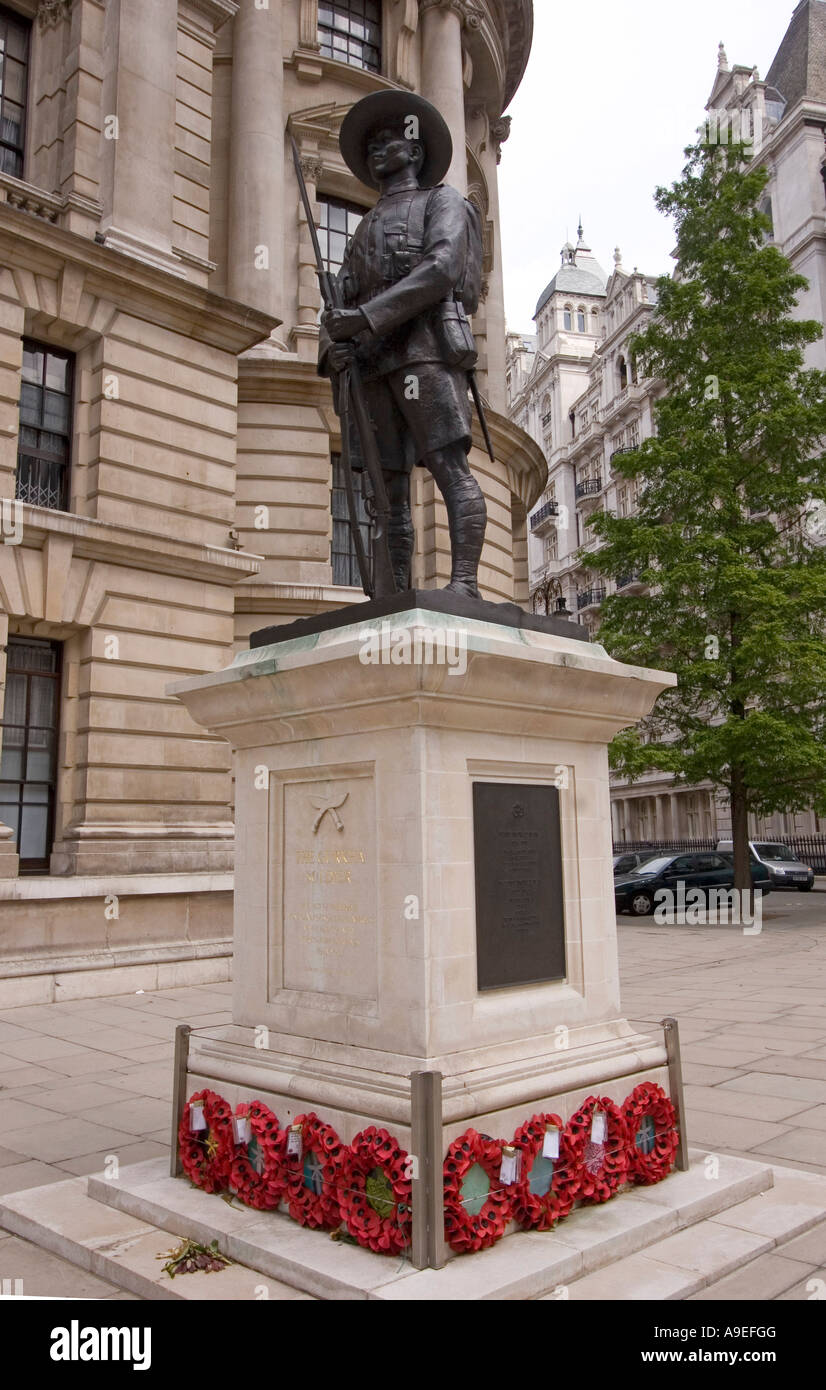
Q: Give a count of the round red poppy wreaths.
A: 8